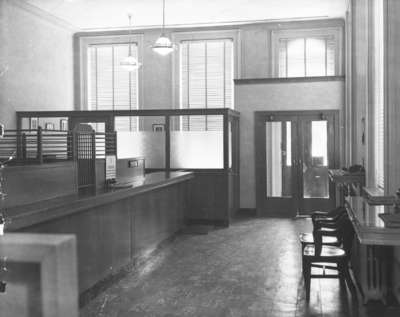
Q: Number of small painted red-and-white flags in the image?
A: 0